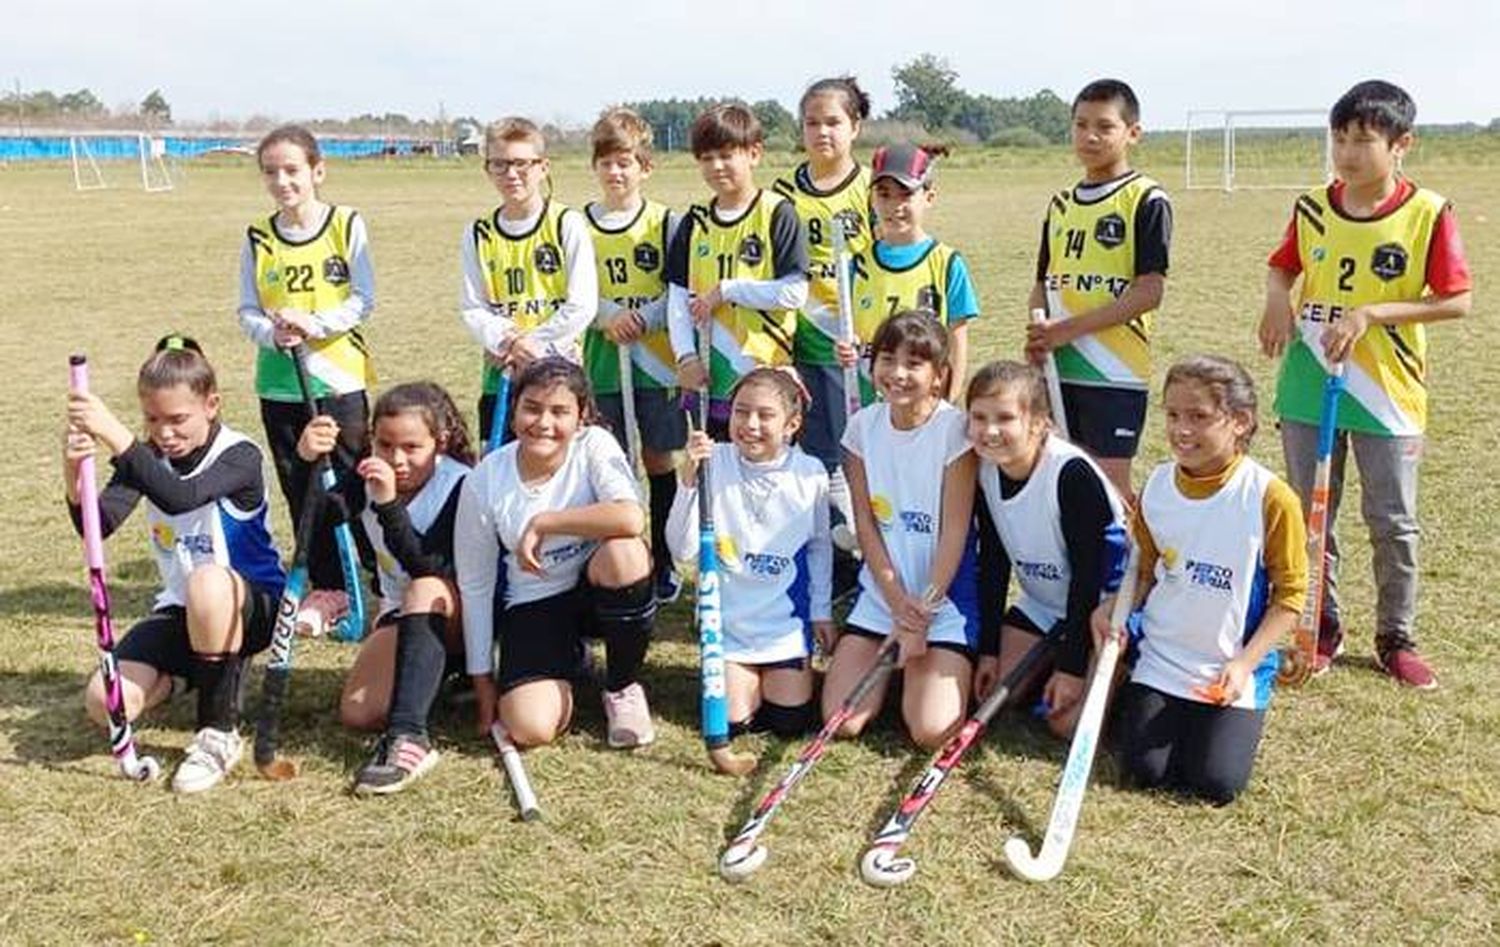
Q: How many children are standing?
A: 8